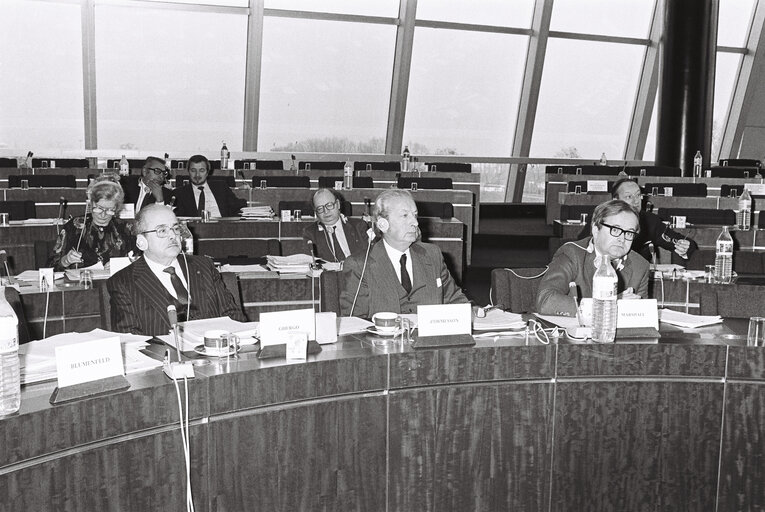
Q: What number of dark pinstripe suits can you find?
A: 1